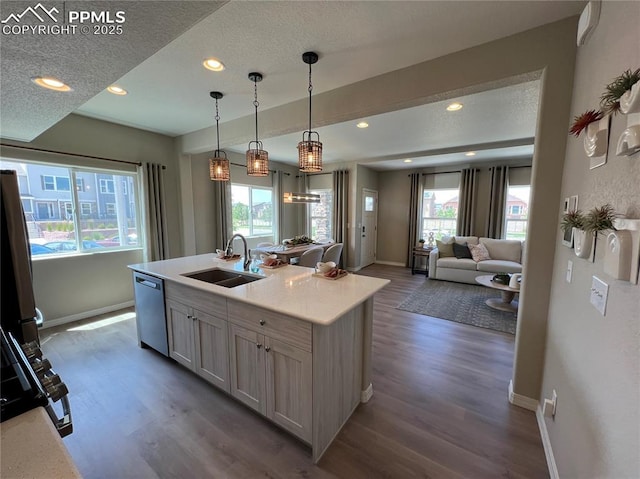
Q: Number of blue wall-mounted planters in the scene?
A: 0